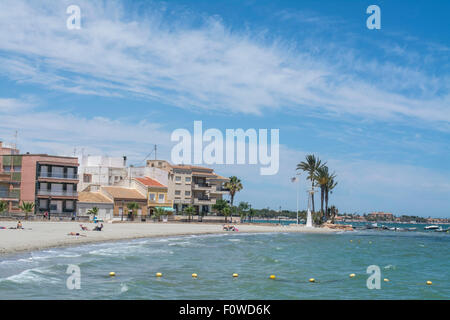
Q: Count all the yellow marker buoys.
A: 9